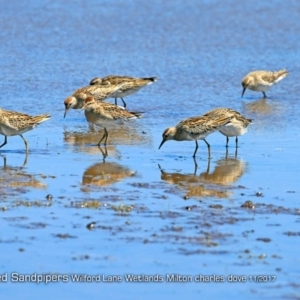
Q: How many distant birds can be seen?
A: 1